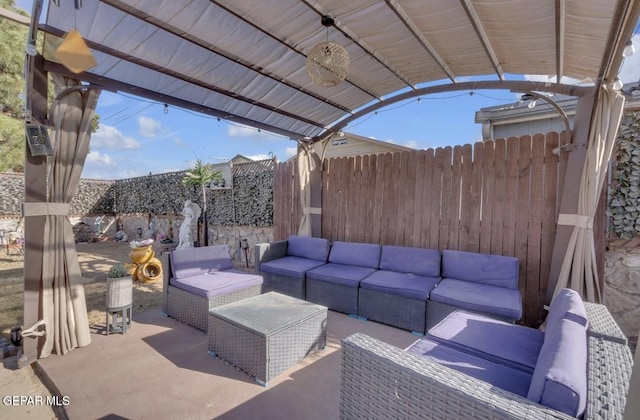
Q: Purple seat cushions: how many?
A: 7